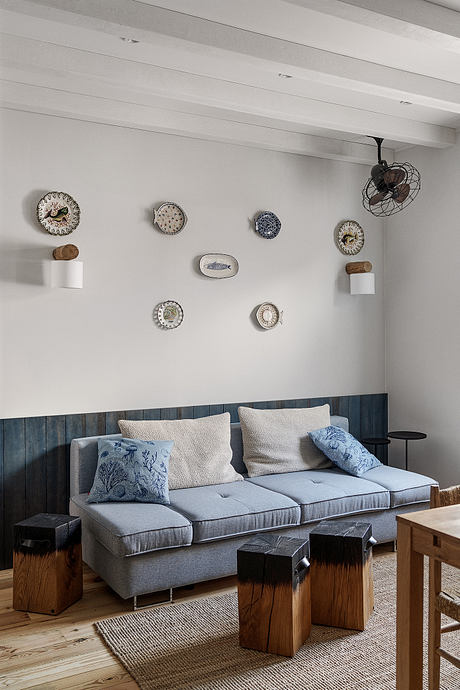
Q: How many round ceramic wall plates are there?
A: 6